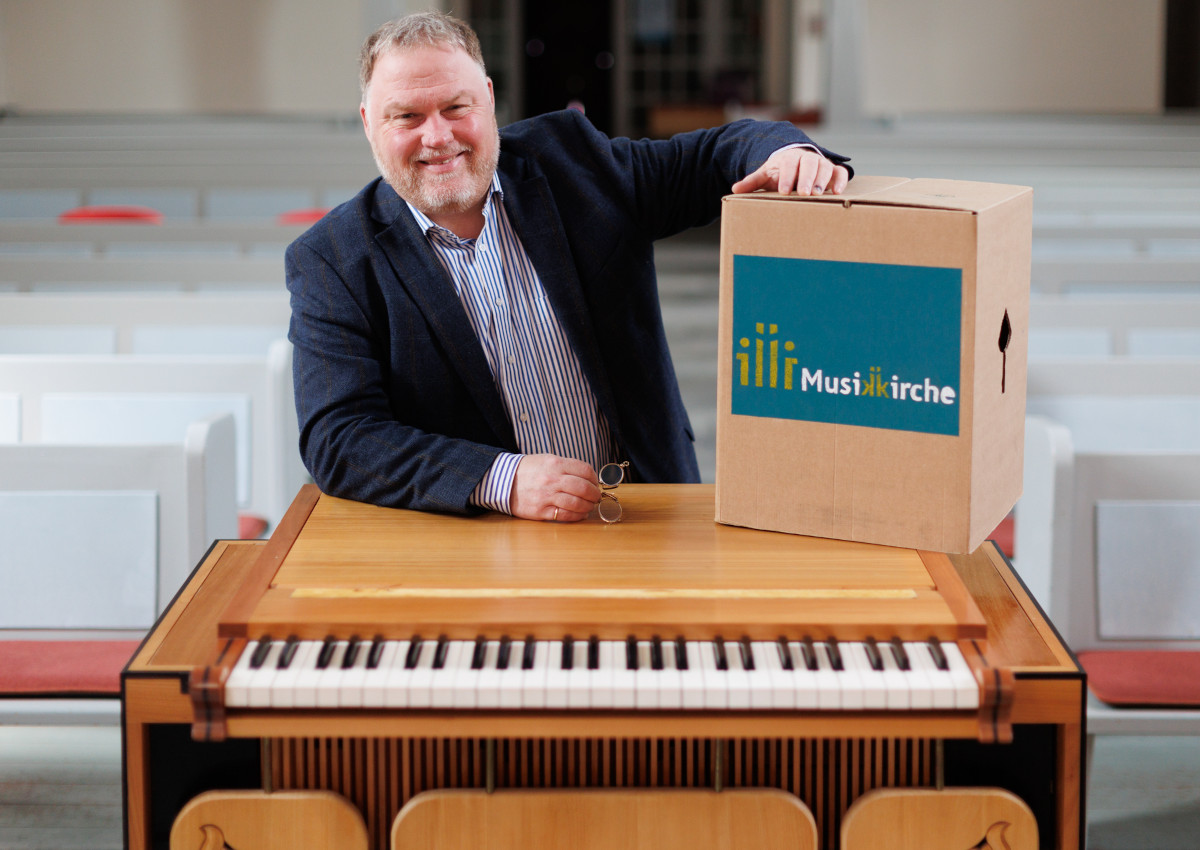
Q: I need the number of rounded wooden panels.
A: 3